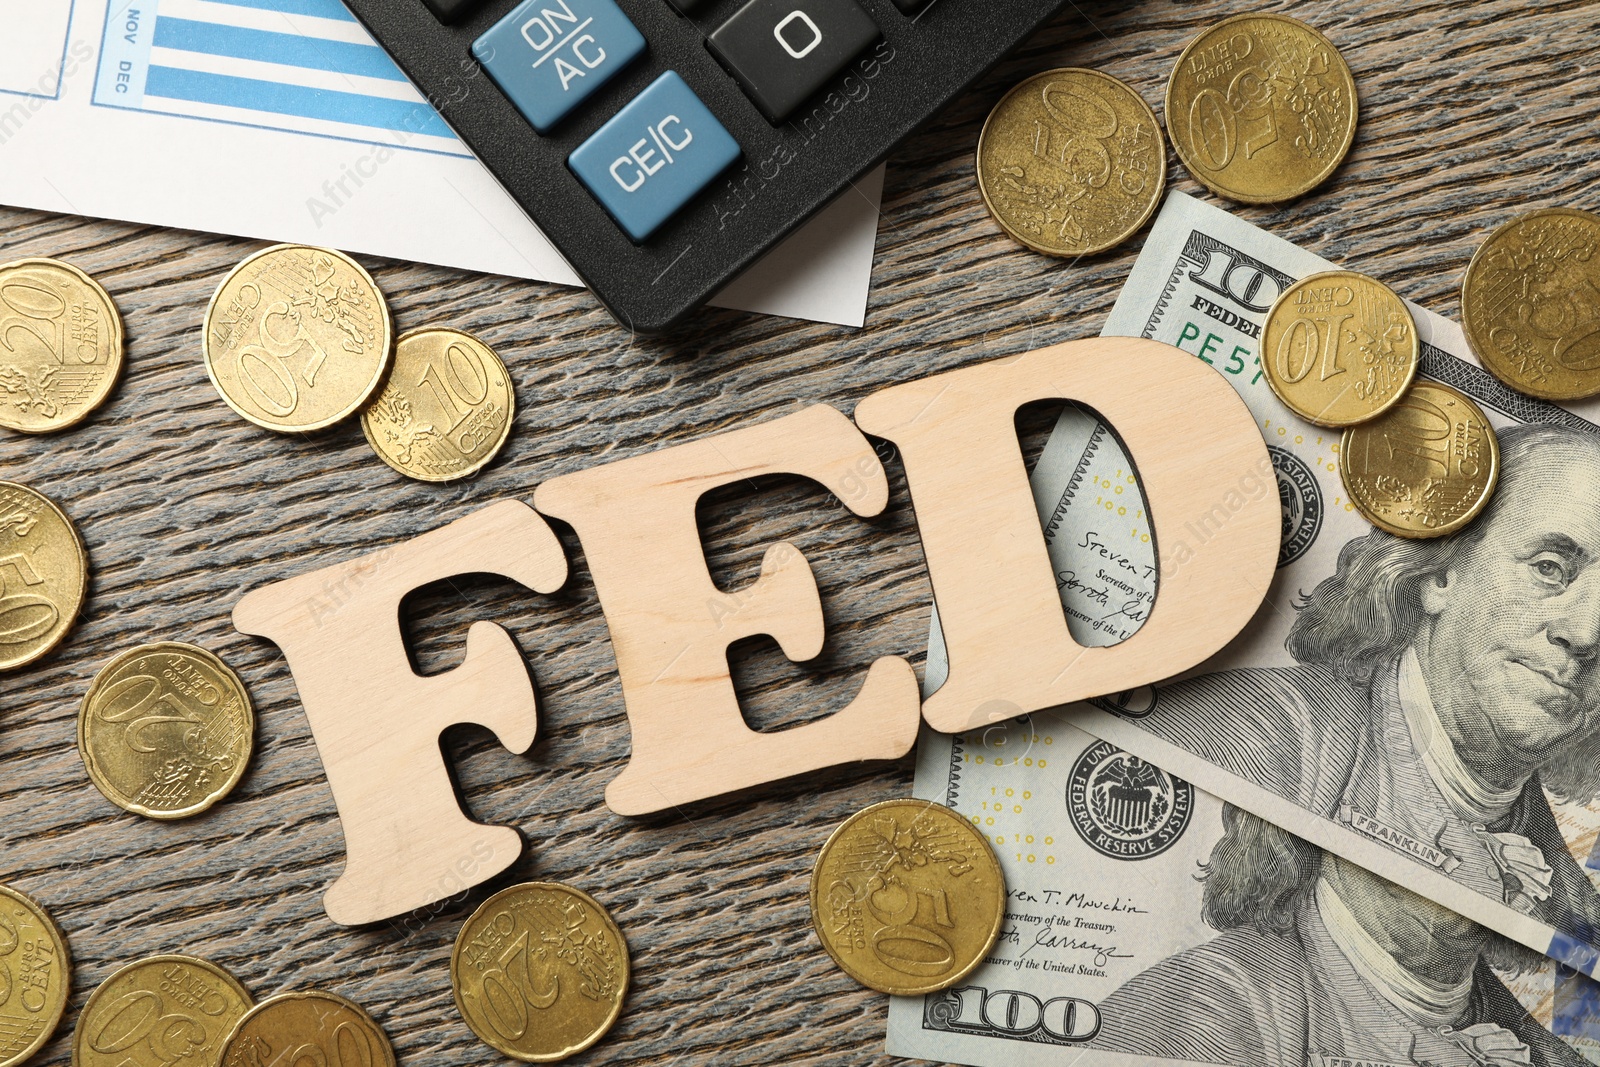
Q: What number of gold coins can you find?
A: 15